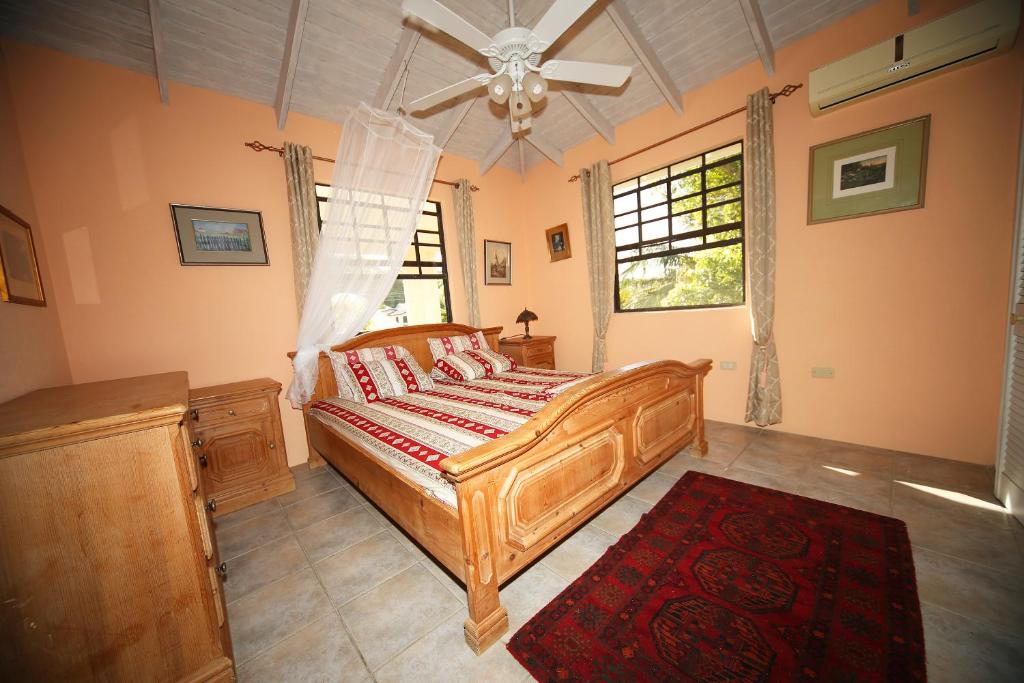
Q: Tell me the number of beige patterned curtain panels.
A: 4